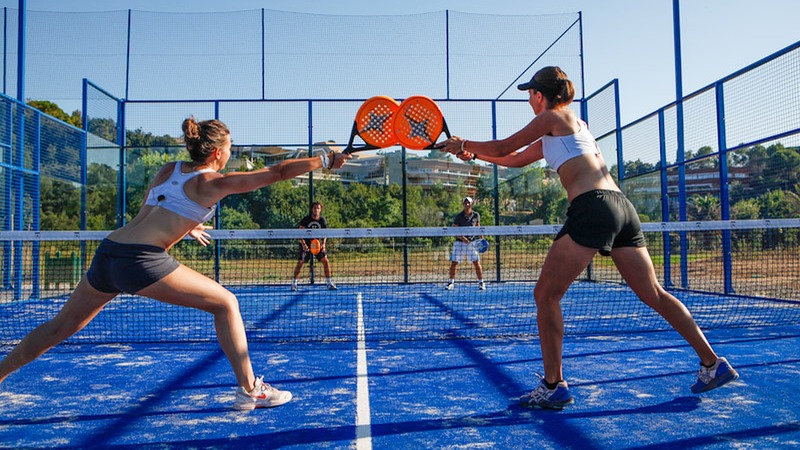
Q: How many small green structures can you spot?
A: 1